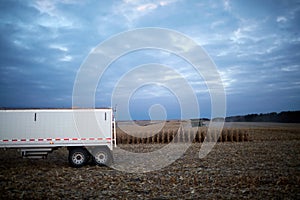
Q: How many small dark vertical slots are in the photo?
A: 2